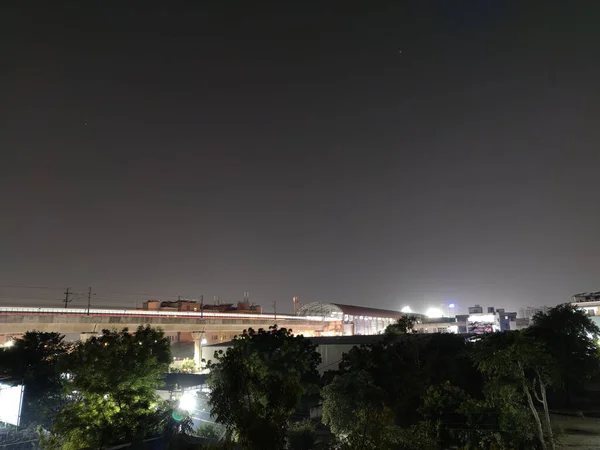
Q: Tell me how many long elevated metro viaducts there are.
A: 1